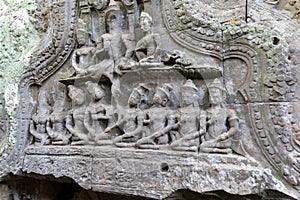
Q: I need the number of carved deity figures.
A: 11